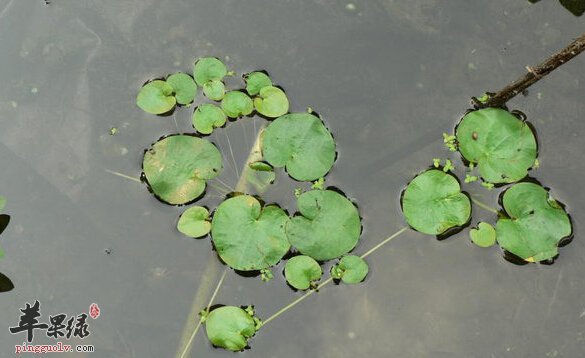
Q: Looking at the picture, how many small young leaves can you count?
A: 12